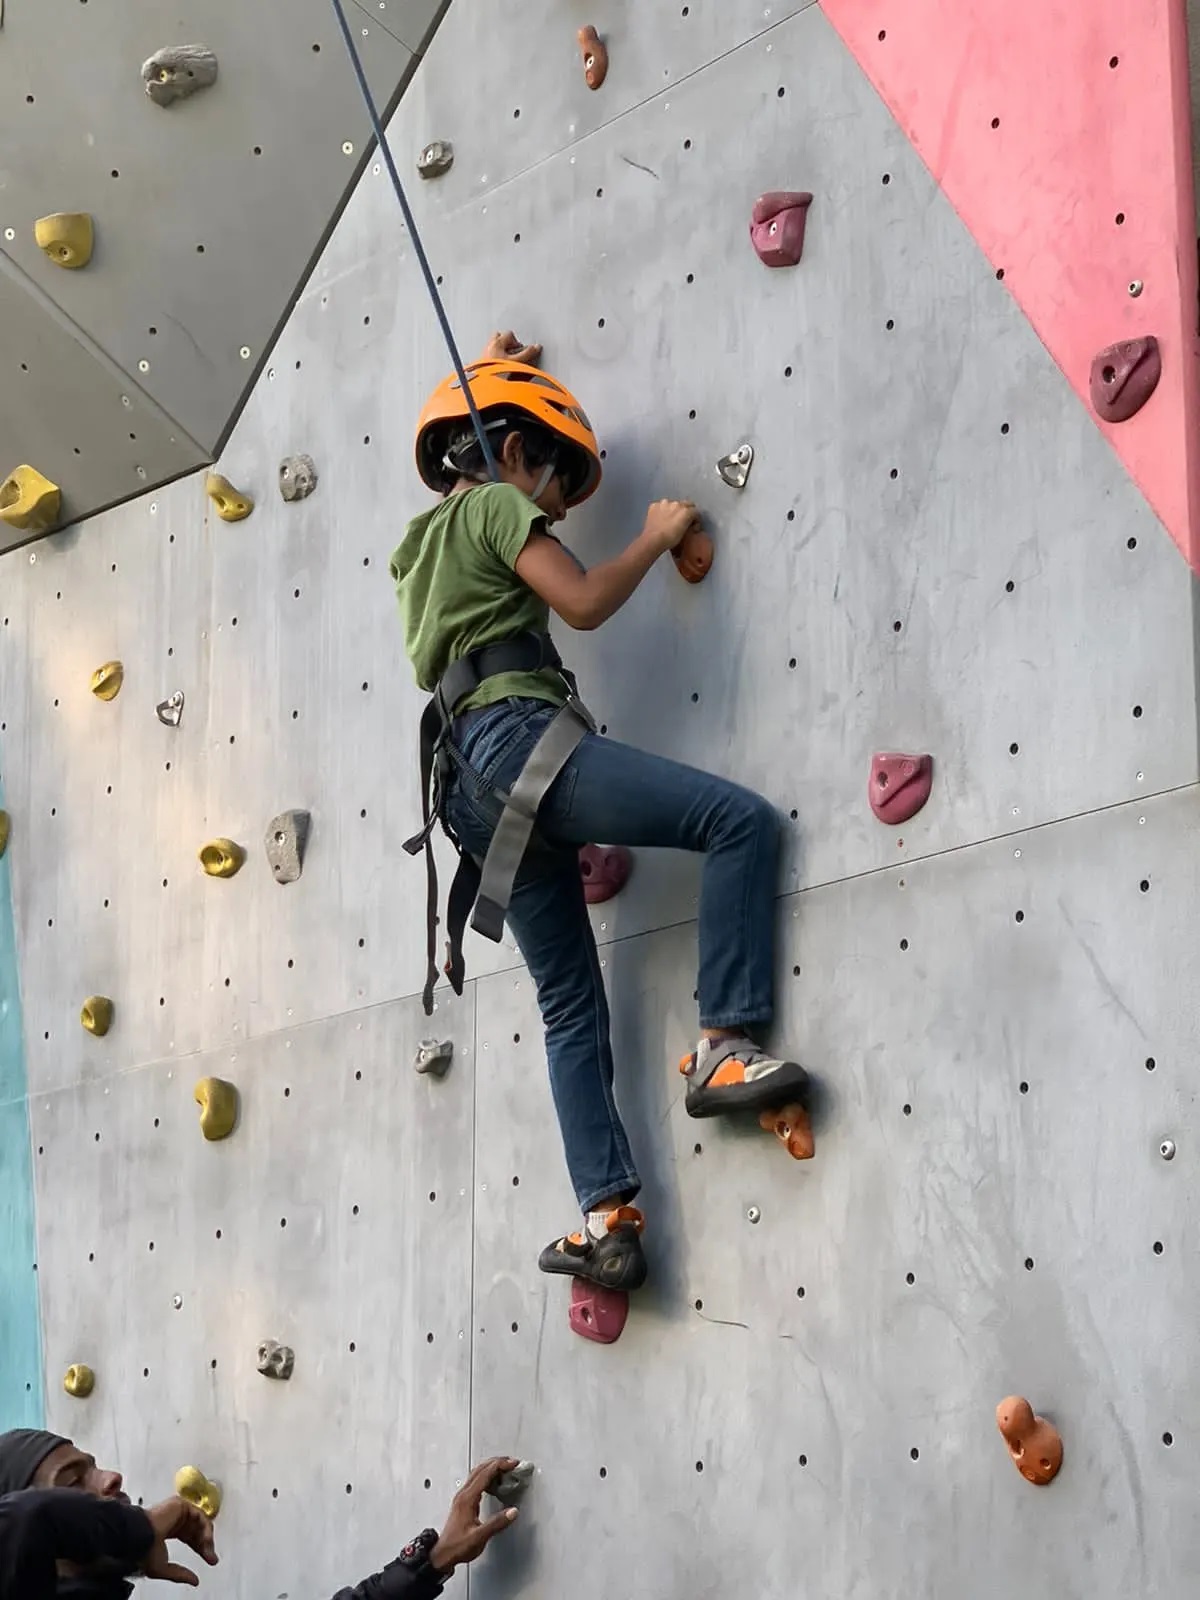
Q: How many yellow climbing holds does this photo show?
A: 10